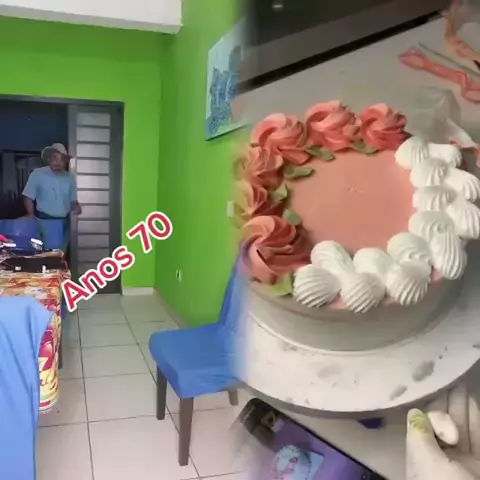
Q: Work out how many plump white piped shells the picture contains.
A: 14